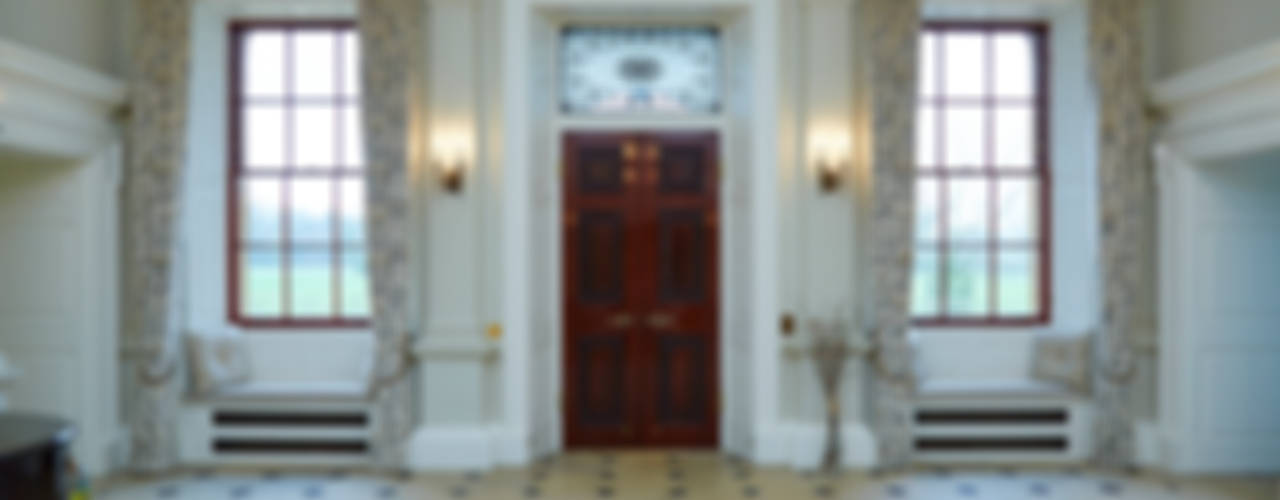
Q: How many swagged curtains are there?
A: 4